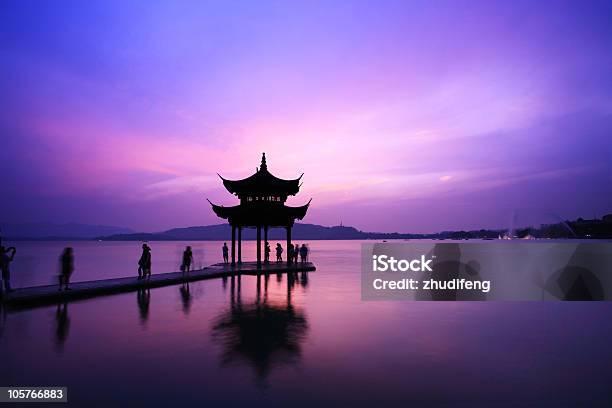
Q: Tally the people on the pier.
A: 11